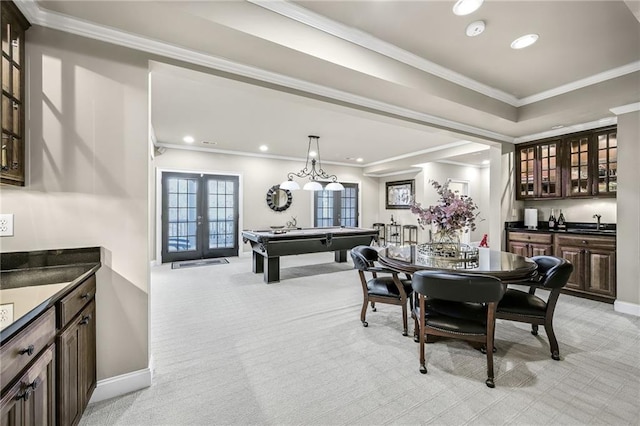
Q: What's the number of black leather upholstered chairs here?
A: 3